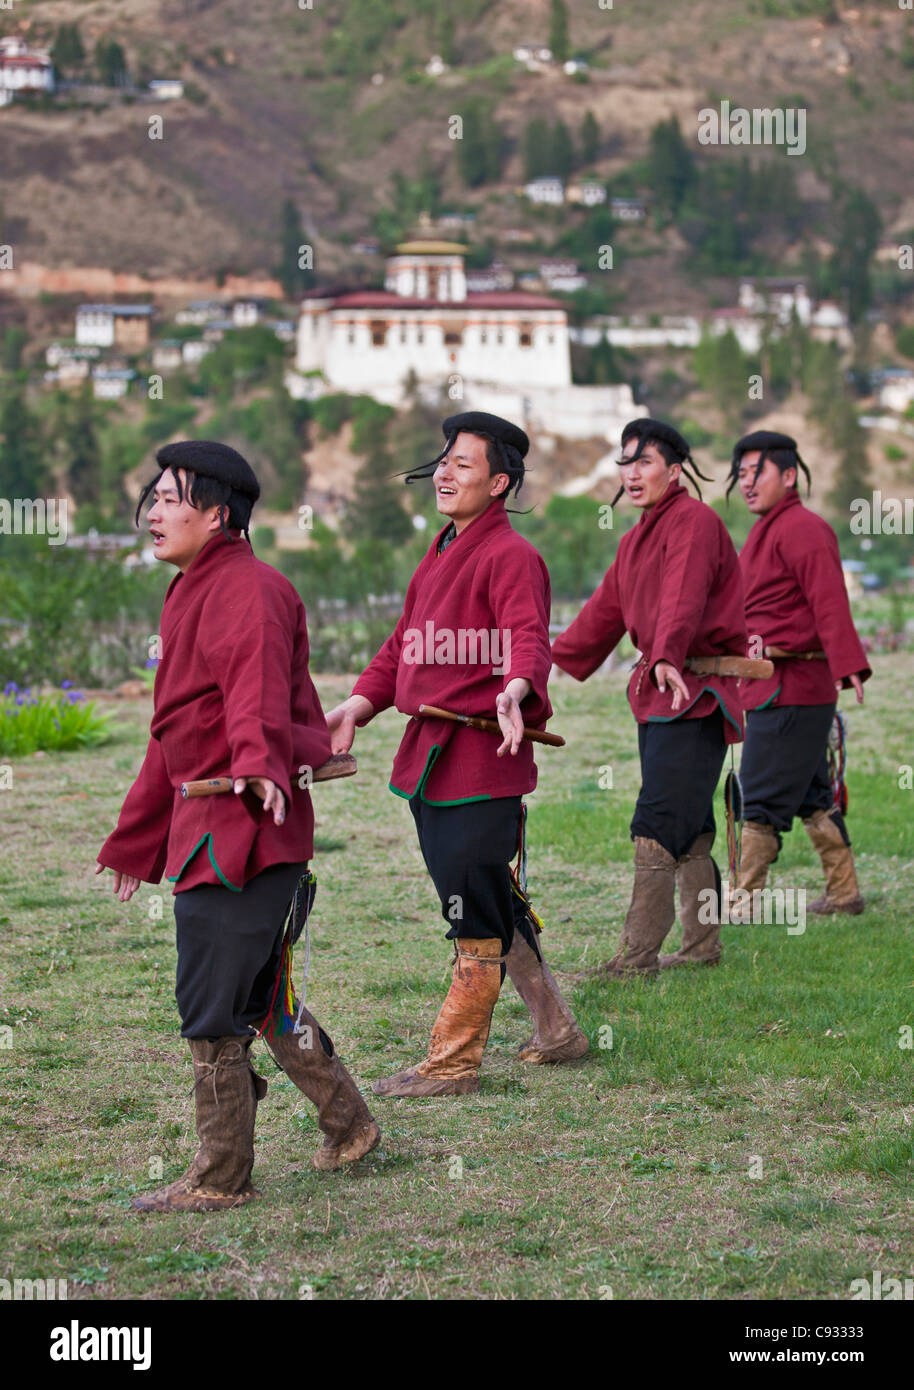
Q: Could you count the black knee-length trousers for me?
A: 4